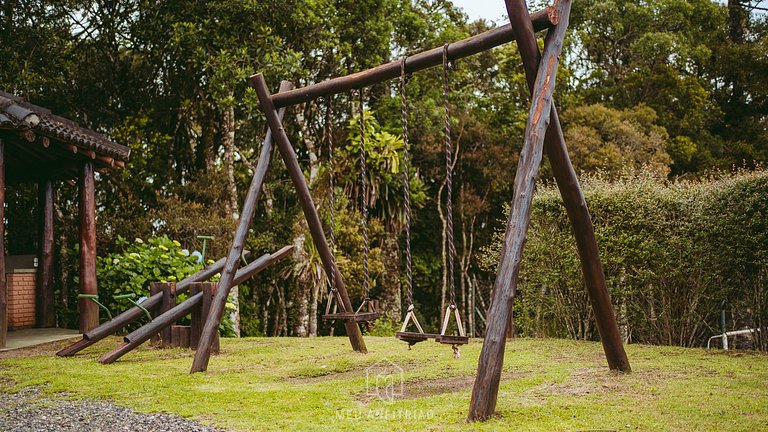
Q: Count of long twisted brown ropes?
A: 4